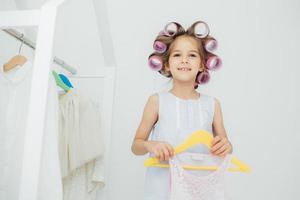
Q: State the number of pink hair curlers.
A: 7